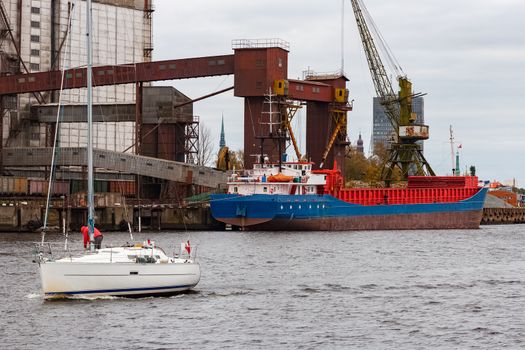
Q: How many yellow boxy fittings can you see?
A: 2